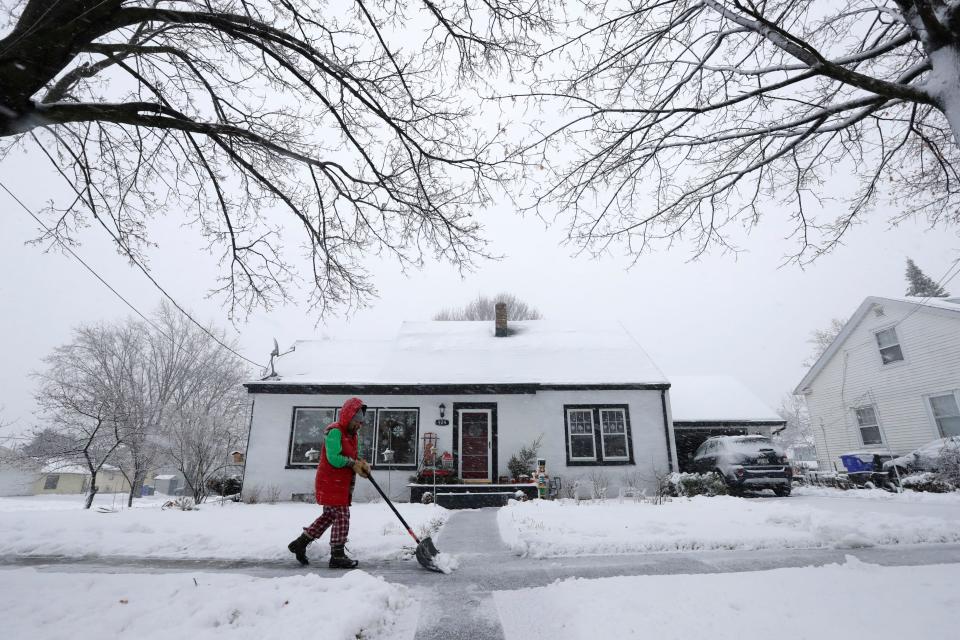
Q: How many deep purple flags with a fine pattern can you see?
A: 0